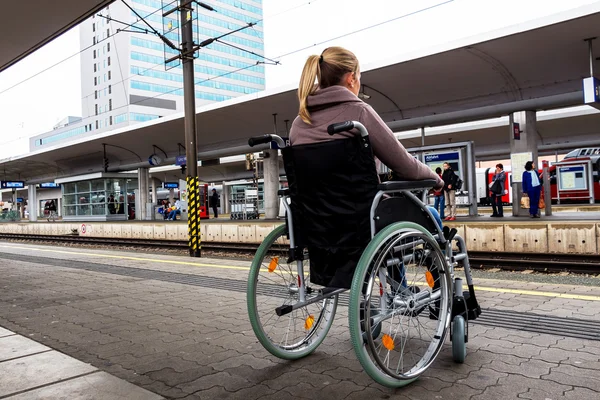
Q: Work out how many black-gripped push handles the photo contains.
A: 2